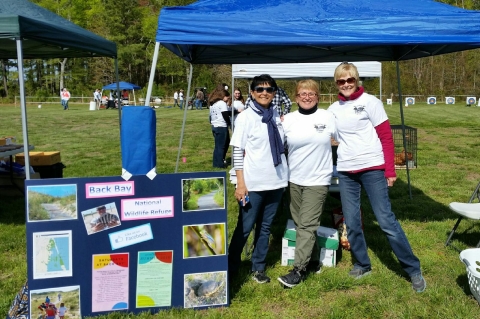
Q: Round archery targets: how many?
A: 4